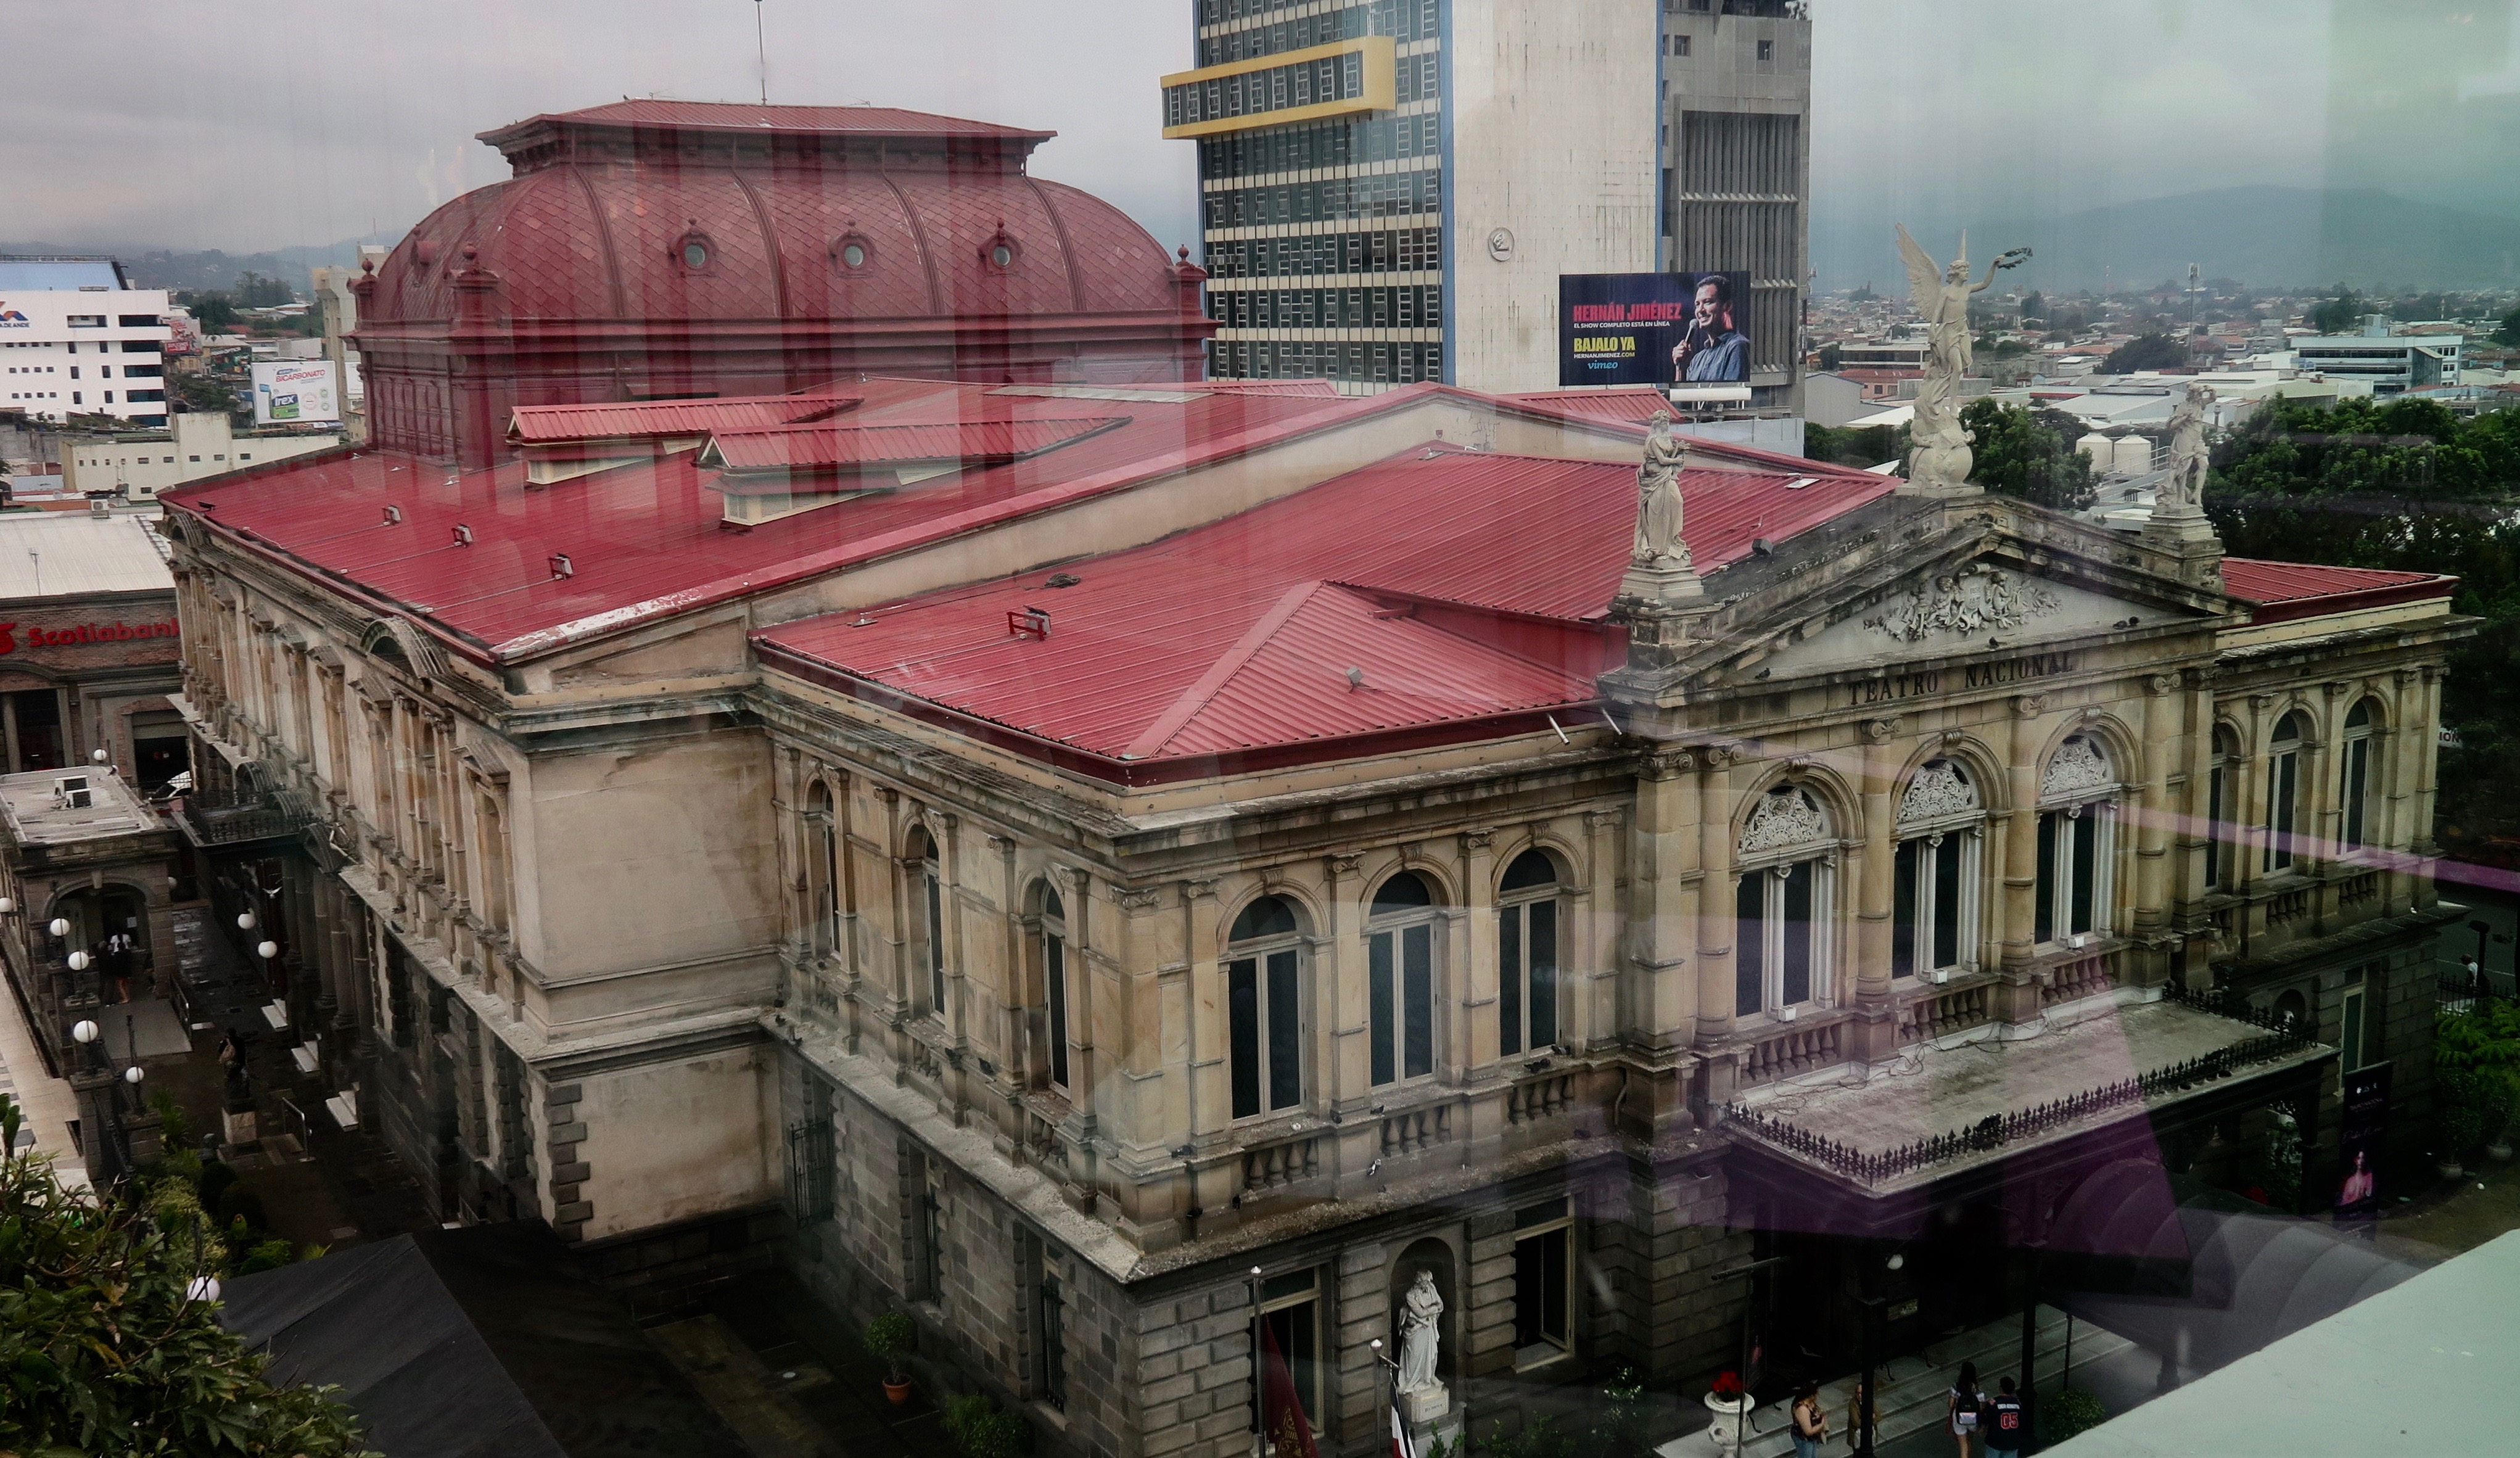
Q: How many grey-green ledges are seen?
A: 1